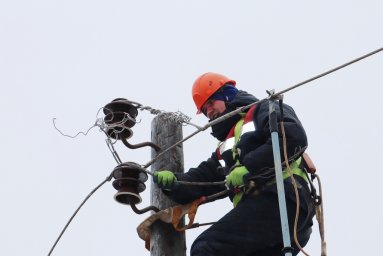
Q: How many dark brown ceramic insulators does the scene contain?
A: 2